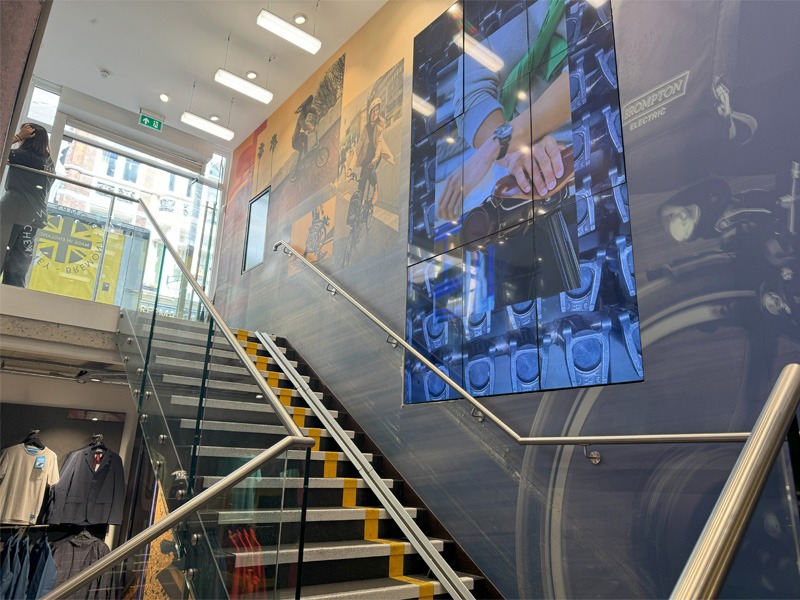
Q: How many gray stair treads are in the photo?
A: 12